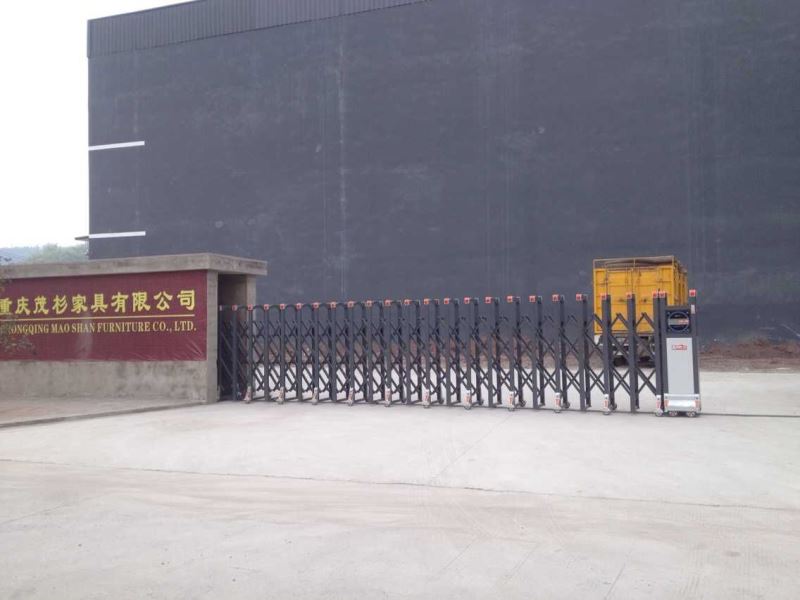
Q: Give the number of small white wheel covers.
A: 11